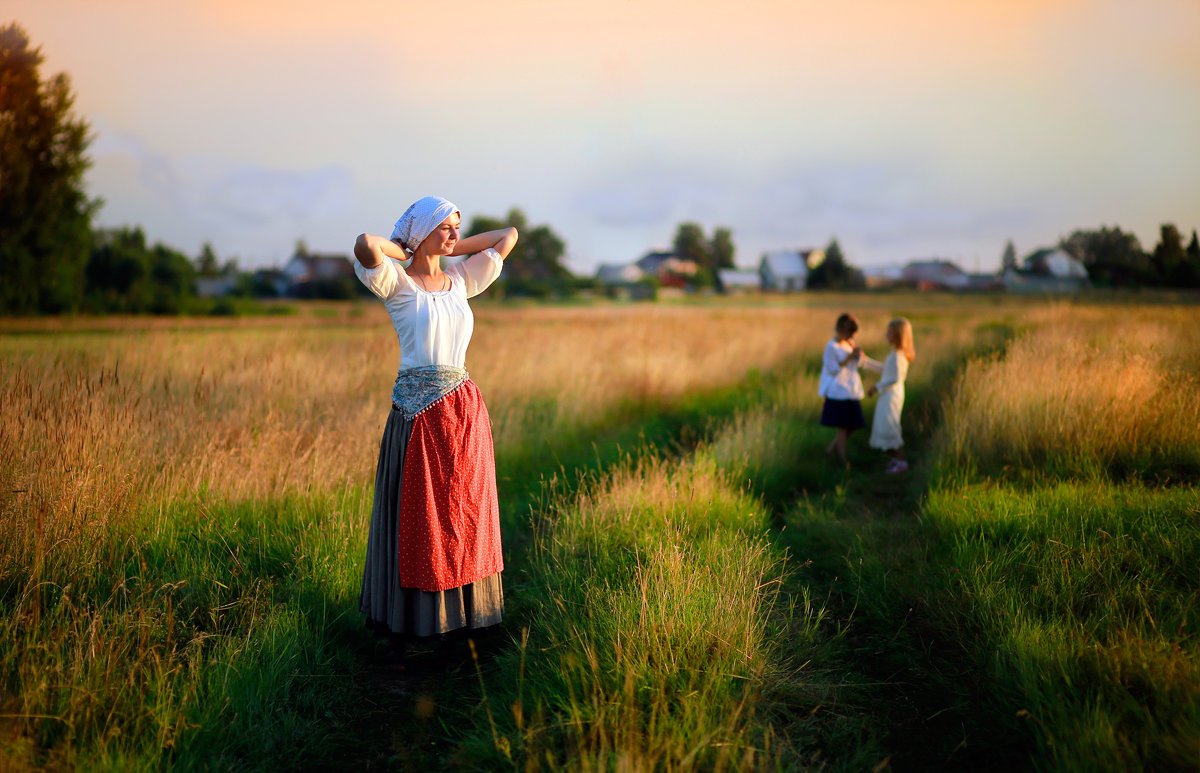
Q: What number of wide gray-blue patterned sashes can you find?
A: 1